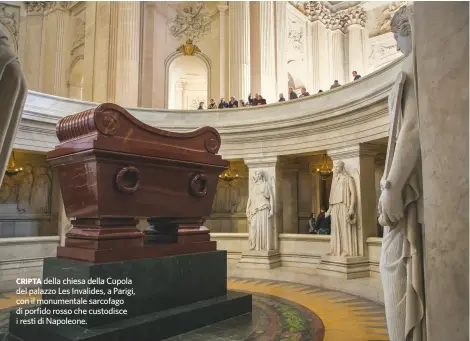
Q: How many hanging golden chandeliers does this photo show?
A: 3